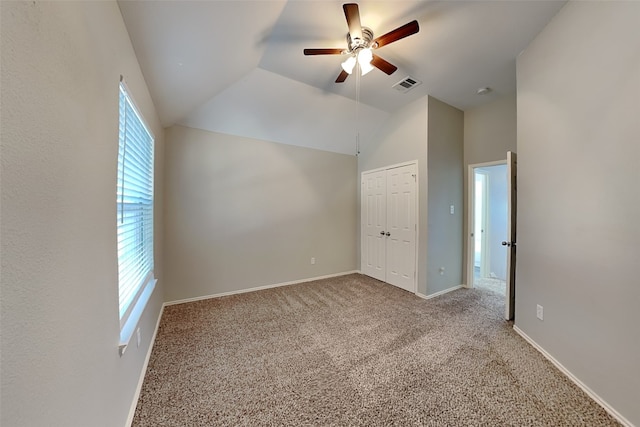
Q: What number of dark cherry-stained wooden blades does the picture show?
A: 5